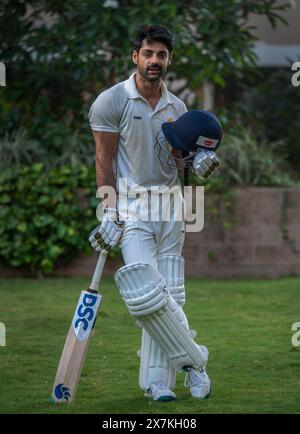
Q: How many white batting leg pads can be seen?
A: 2